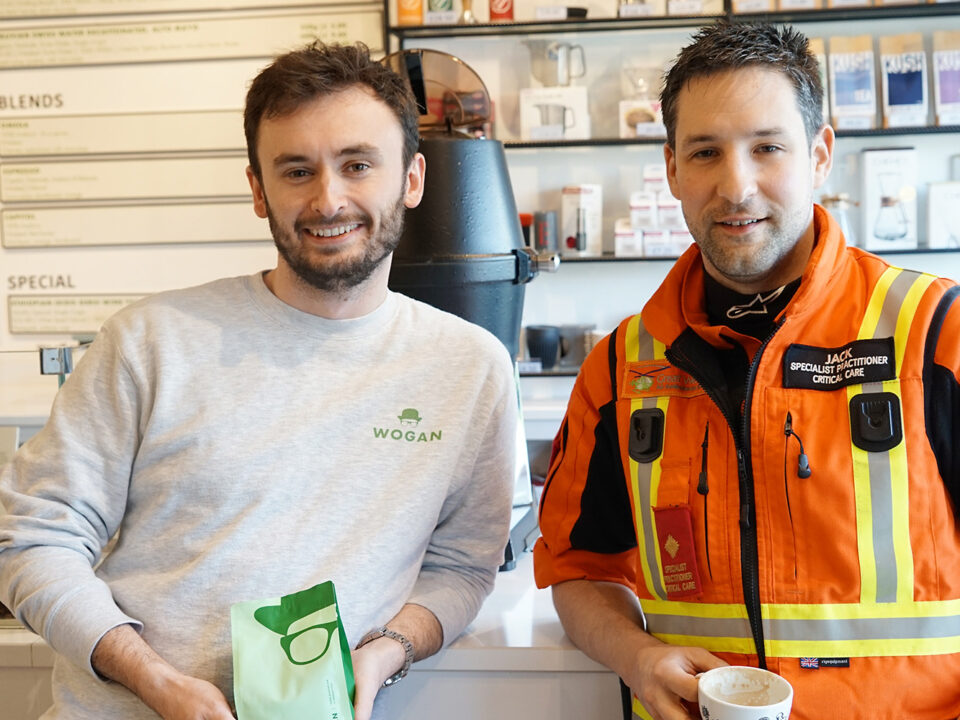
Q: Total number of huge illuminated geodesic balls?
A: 0